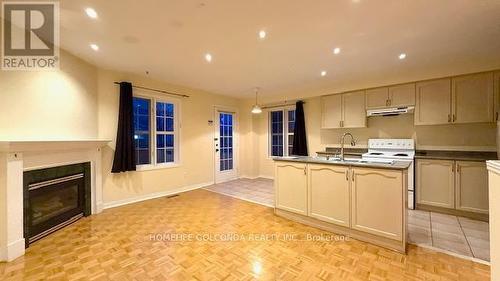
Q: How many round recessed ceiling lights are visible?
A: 7